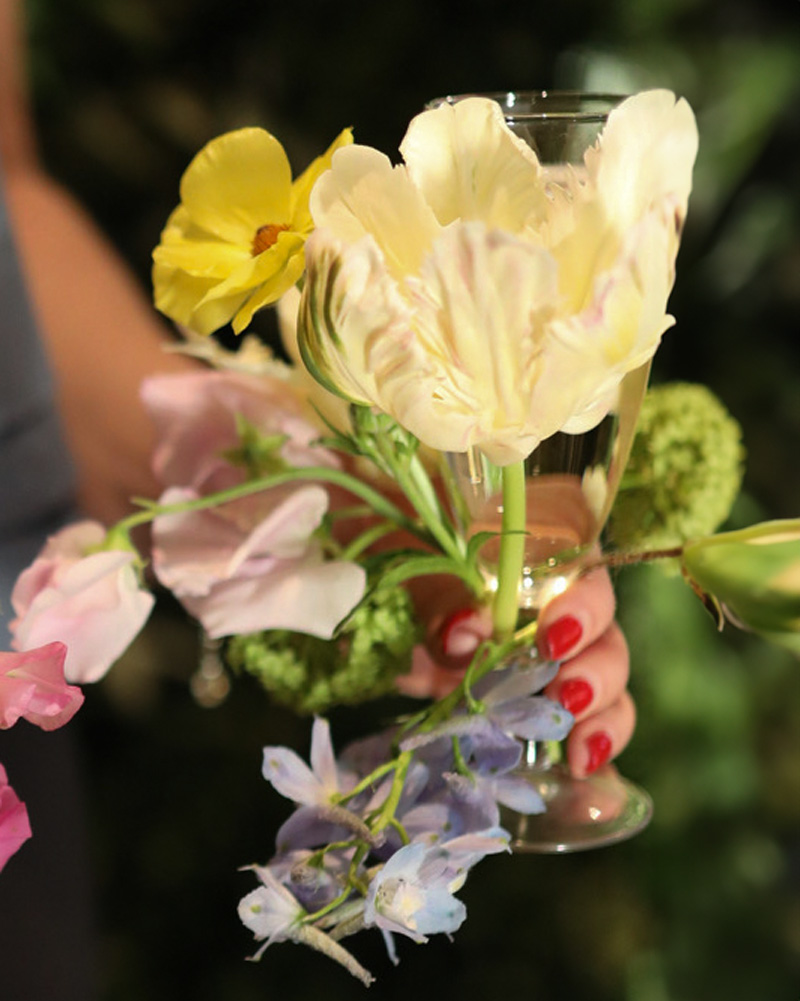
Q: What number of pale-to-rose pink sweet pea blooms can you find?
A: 5